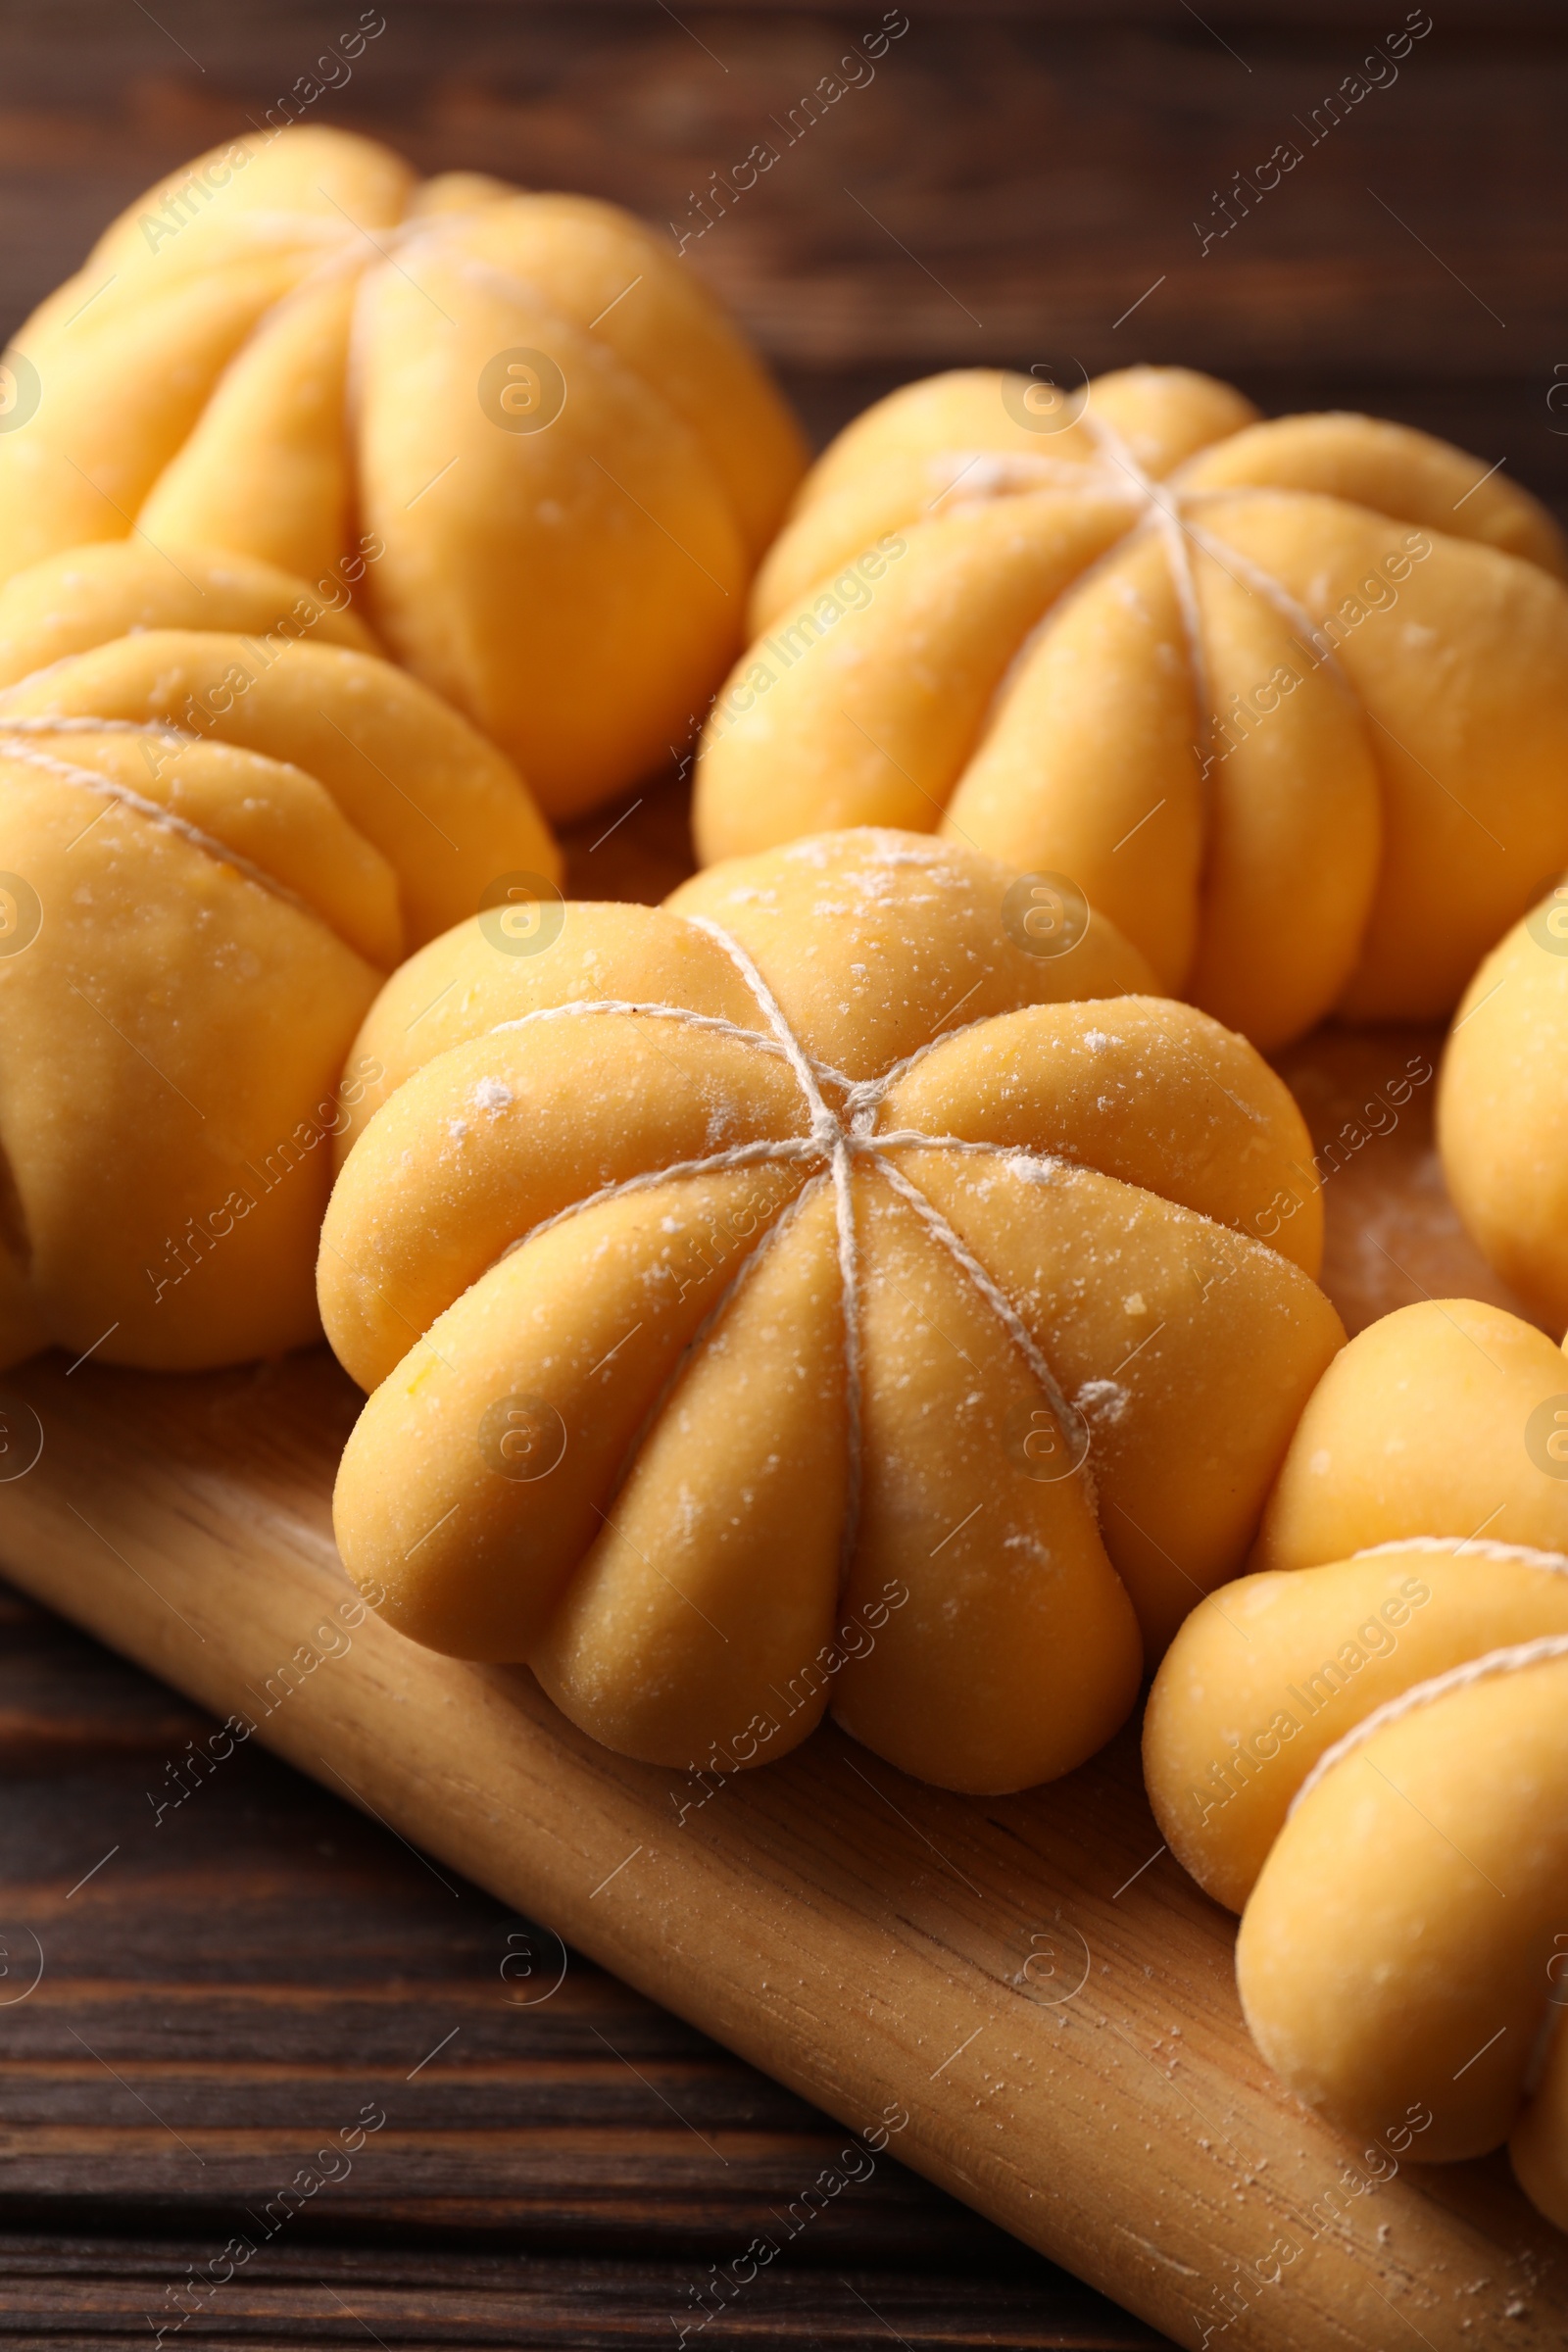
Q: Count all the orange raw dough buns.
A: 6